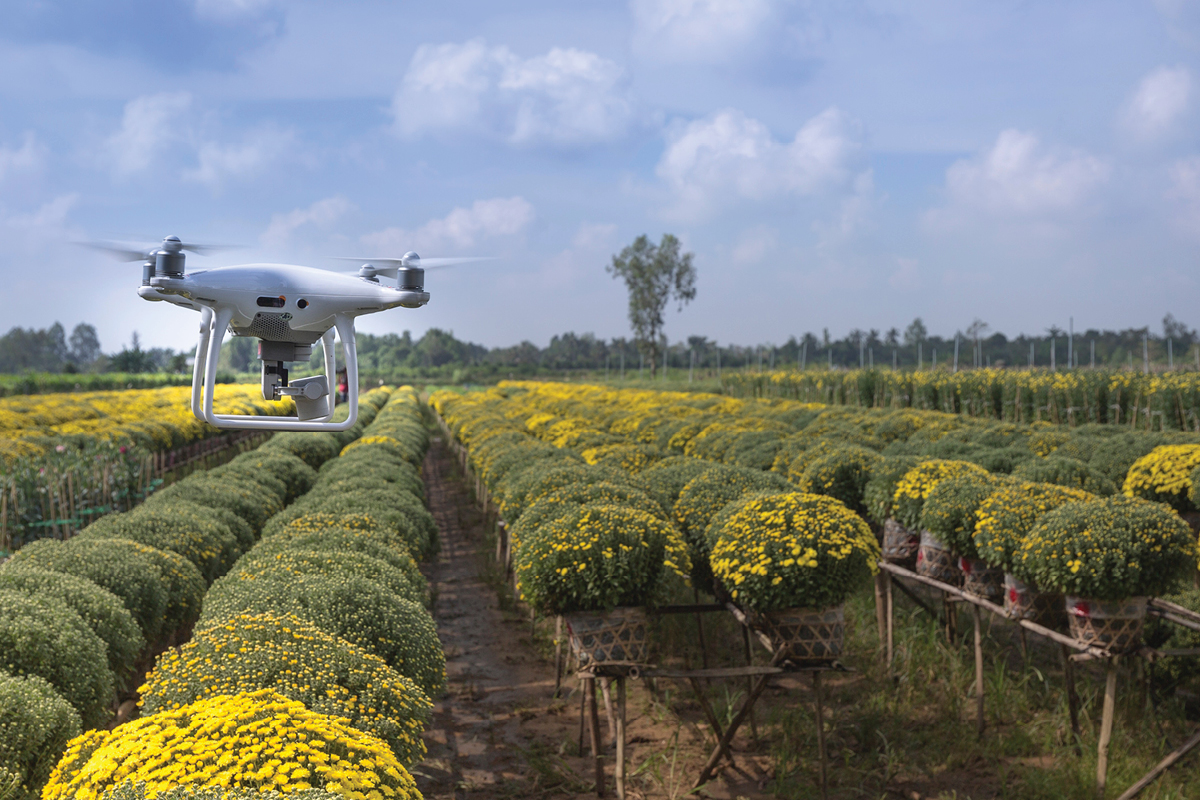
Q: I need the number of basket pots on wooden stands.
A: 7